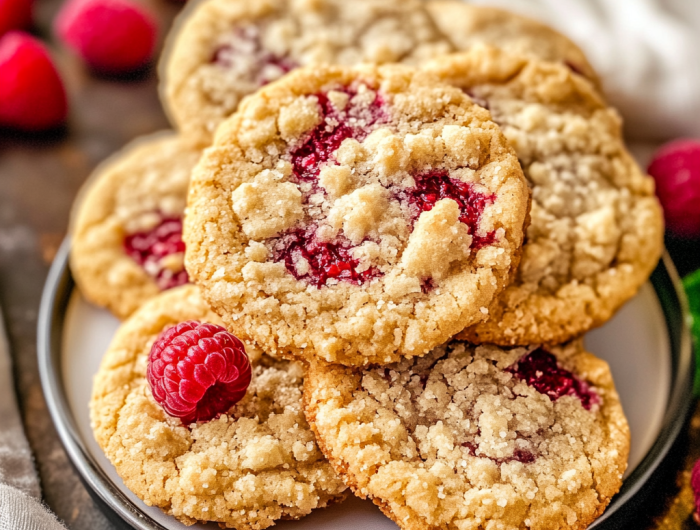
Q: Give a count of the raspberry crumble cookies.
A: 7